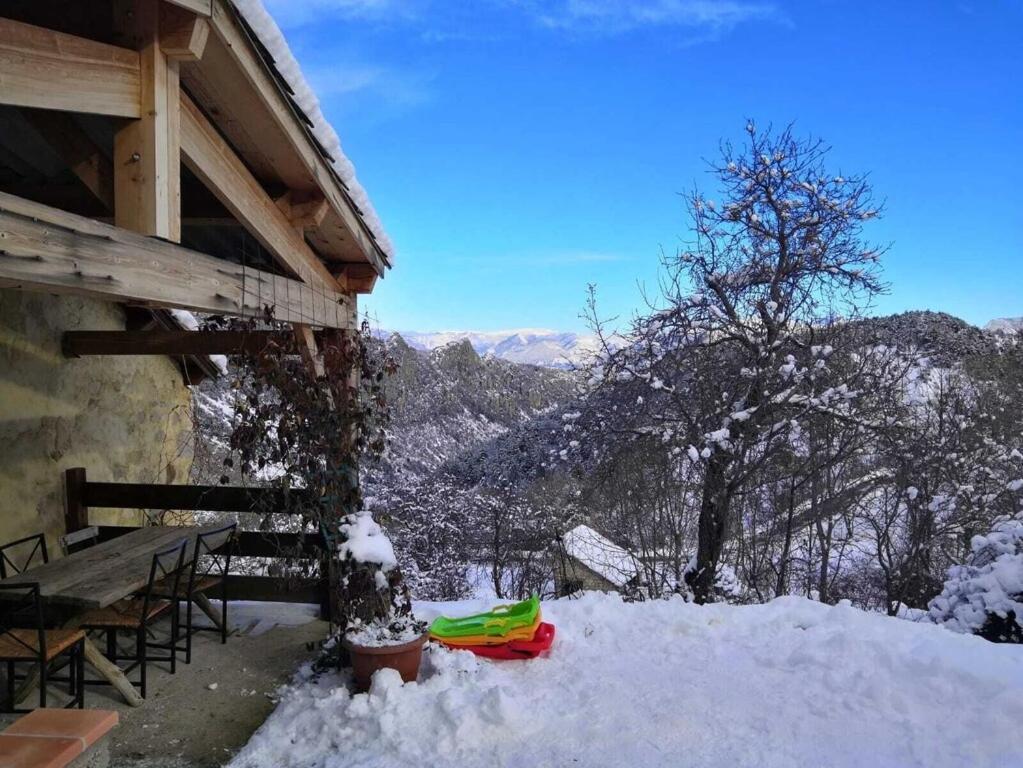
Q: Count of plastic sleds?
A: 3